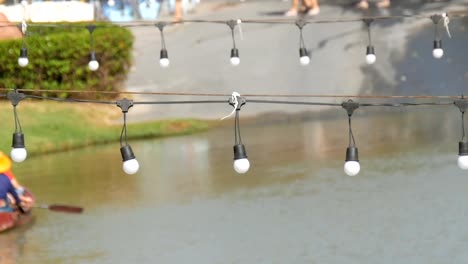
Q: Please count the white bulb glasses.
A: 12